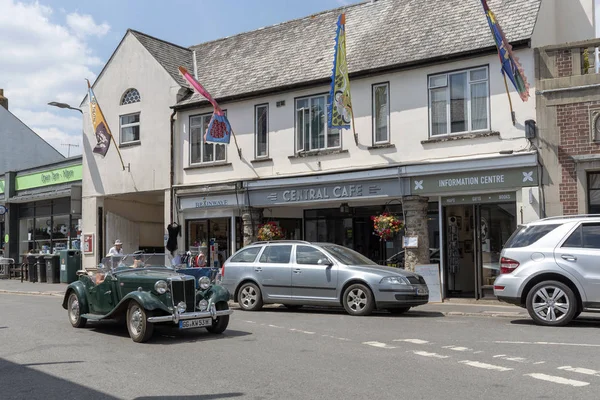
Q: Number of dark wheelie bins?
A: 3